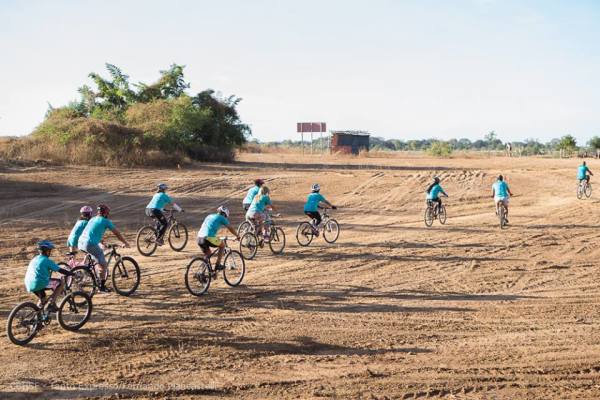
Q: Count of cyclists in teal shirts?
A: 11